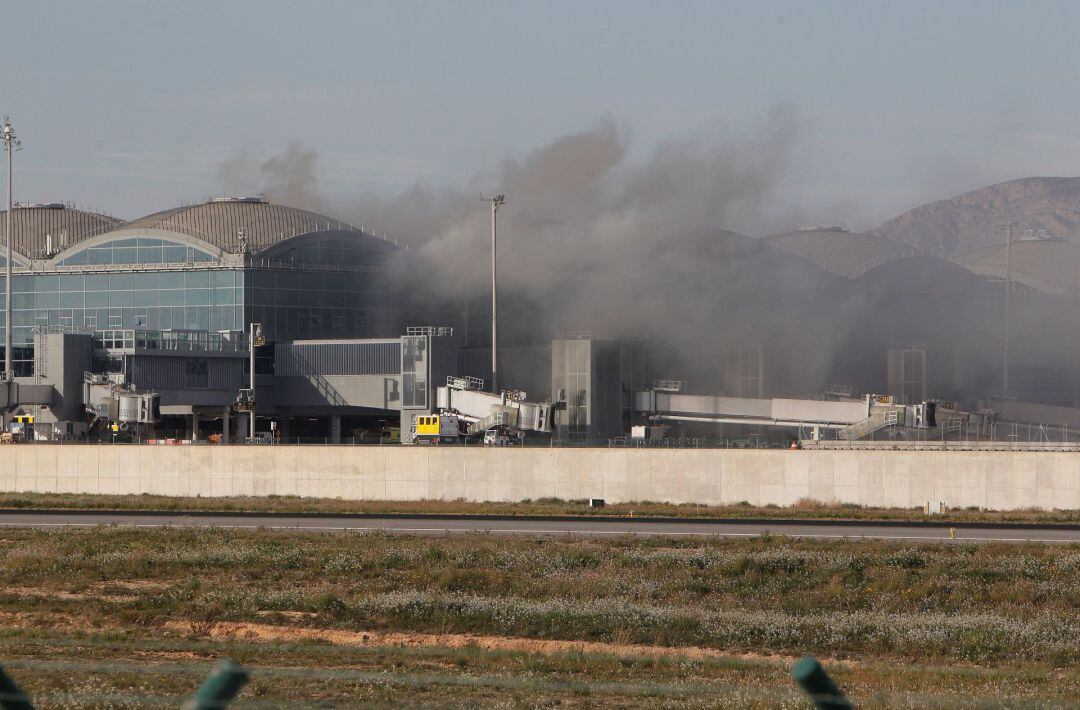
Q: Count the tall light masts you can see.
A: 3